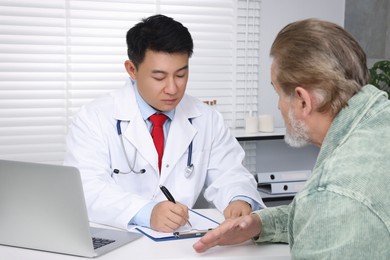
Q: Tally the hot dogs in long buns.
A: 0